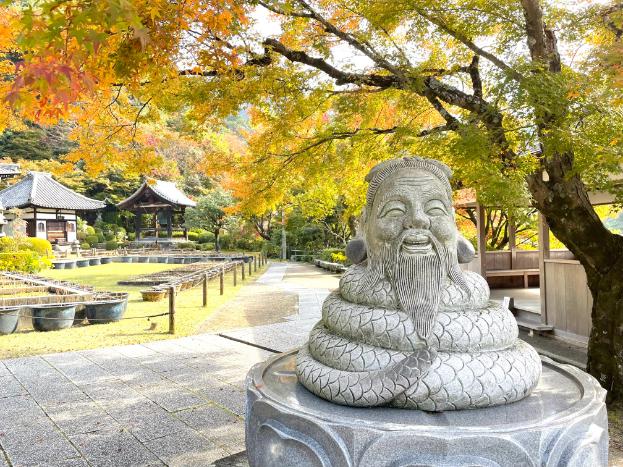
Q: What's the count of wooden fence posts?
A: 10